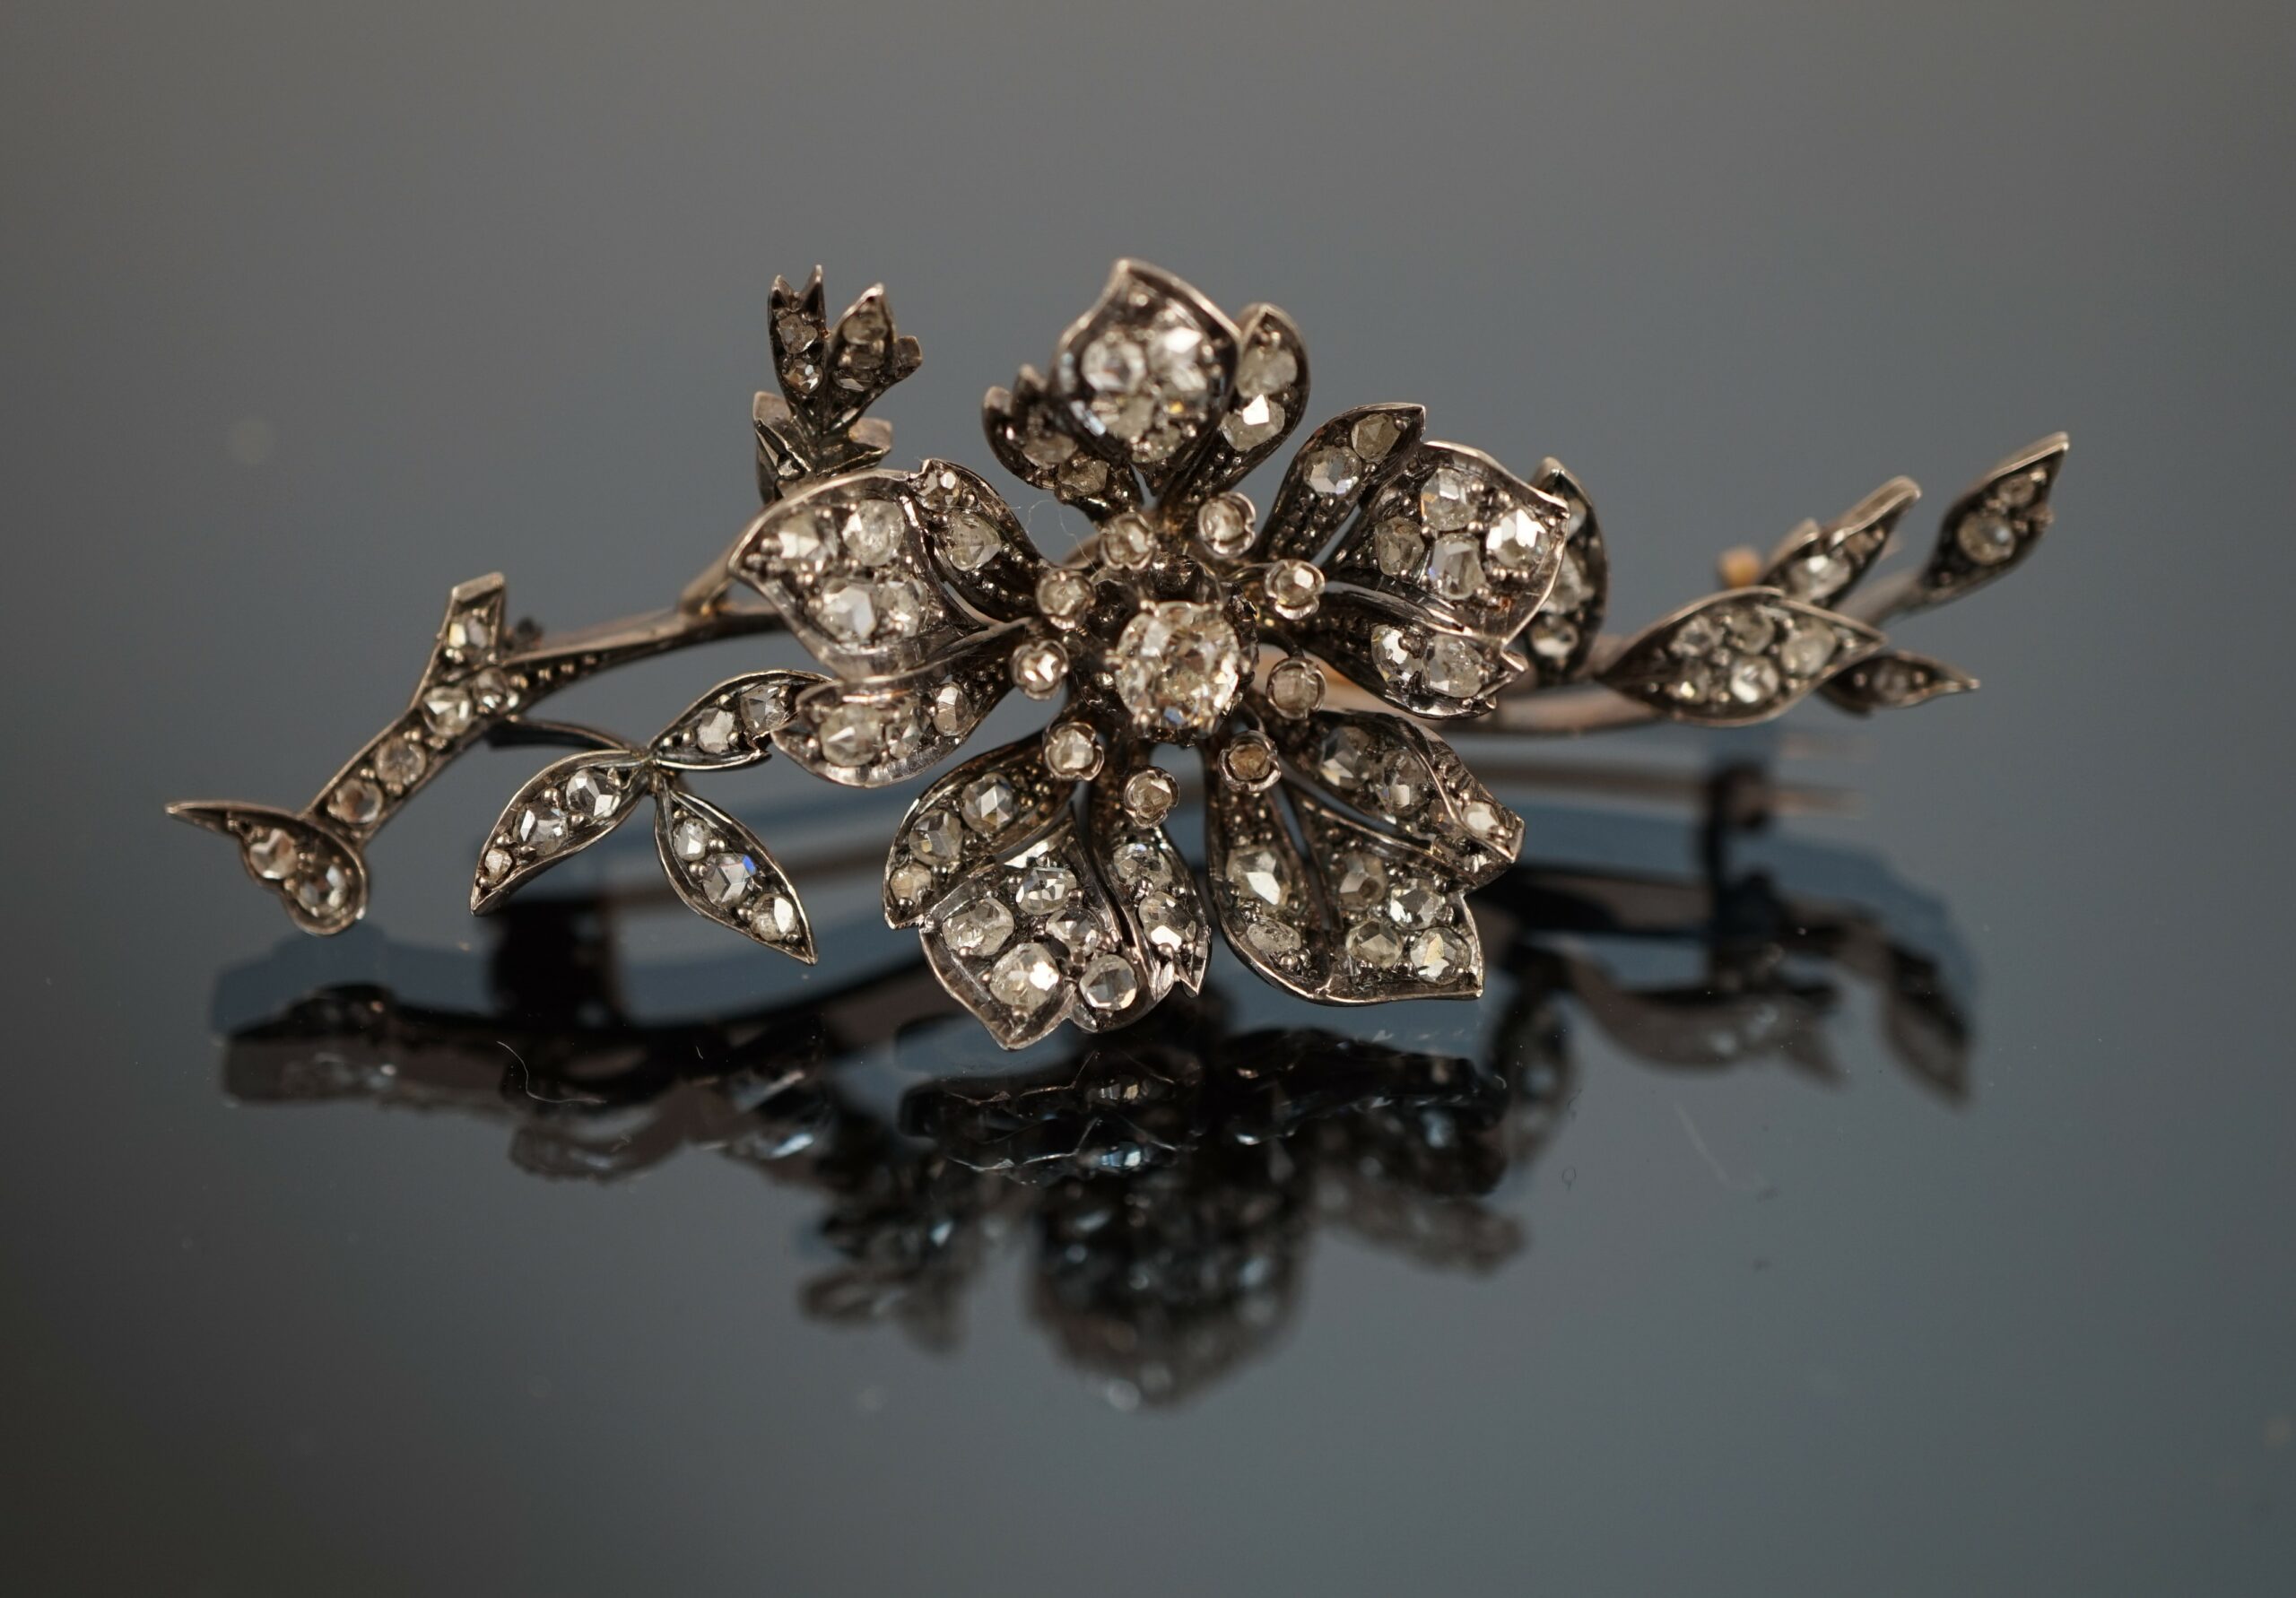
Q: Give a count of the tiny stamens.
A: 9